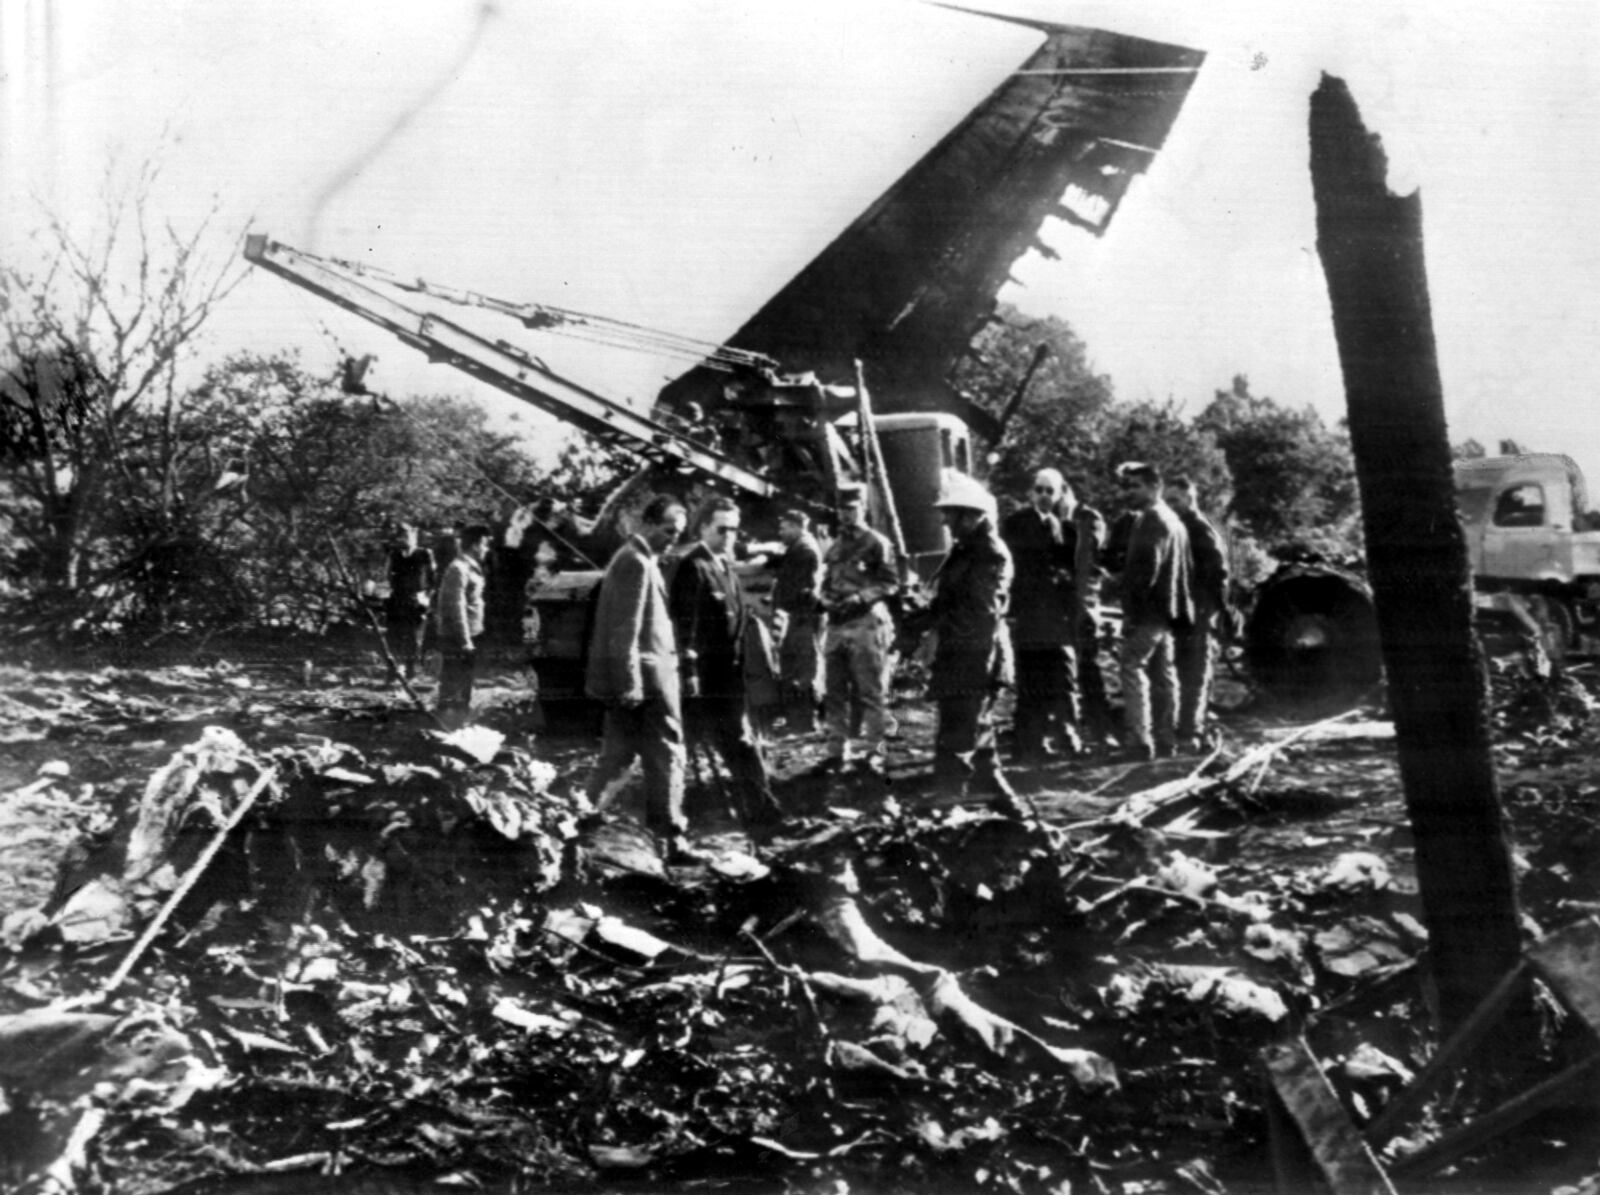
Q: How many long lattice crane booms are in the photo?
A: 1